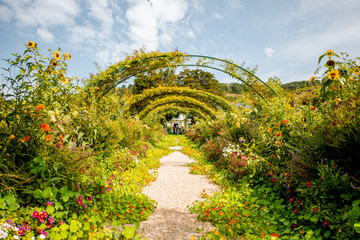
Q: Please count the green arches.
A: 4